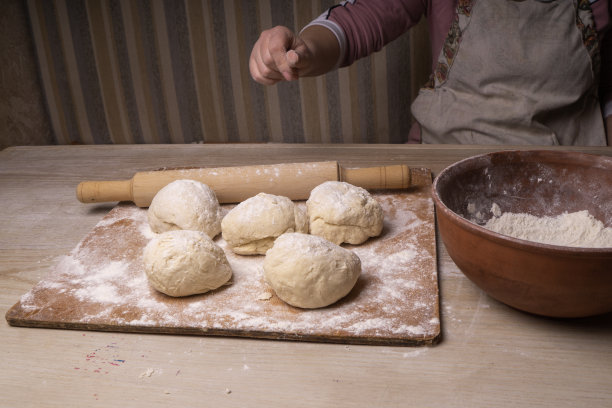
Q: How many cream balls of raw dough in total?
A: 5